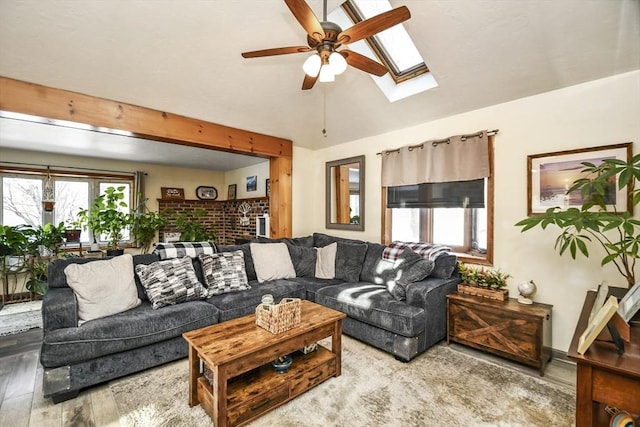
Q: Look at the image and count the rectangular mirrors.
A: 1